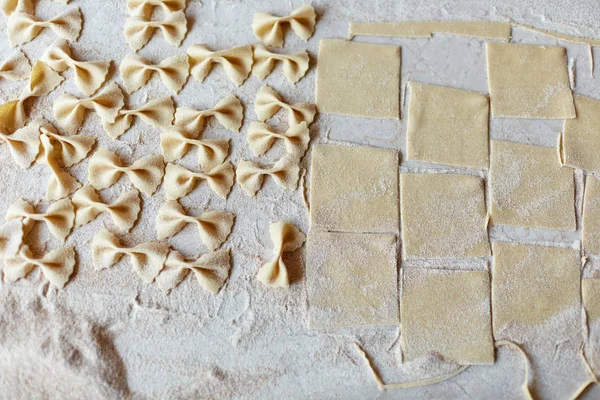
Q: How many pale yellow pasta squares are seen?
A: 12